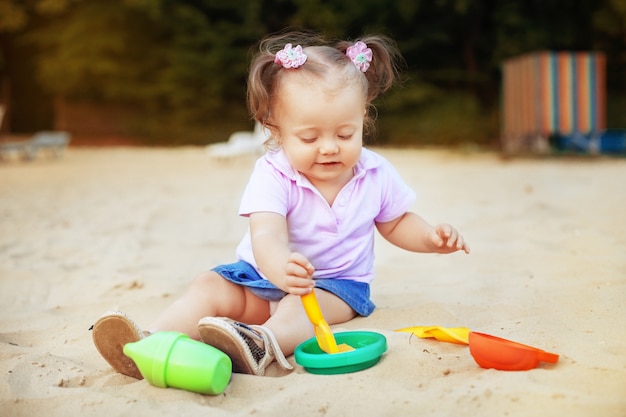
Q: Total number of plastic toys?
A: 5